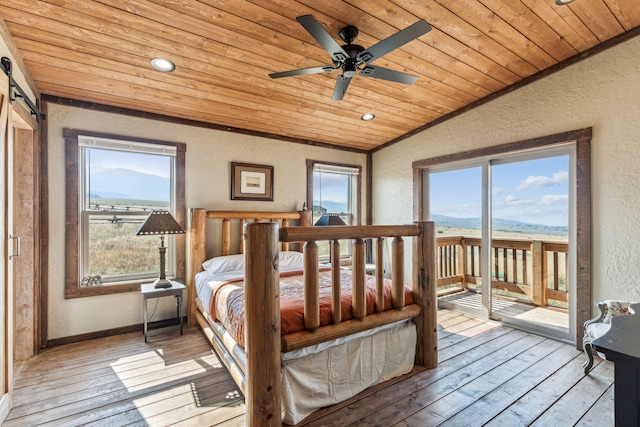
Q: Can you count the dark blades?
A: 5